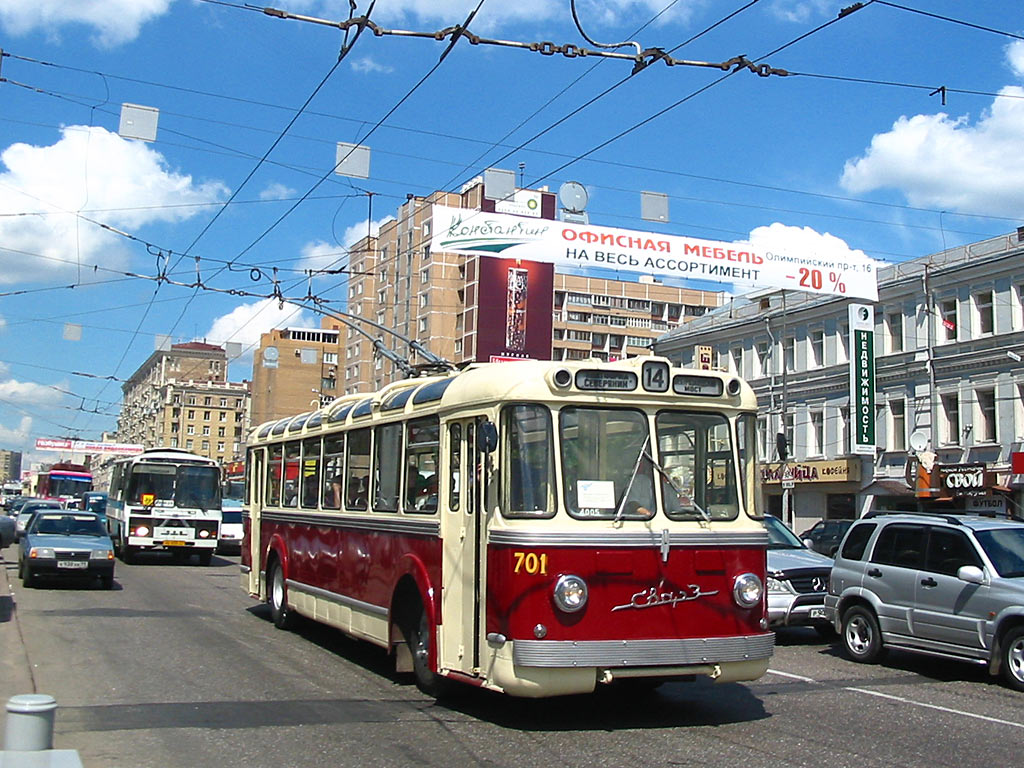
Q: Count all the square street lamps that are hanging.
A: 8